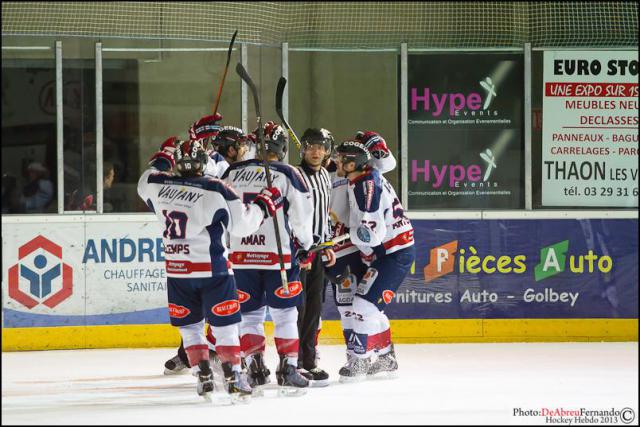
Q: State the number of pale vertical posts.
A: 6